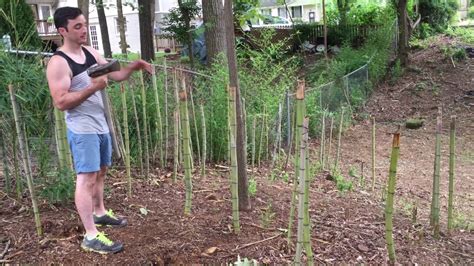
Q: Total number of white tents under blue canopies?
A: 0